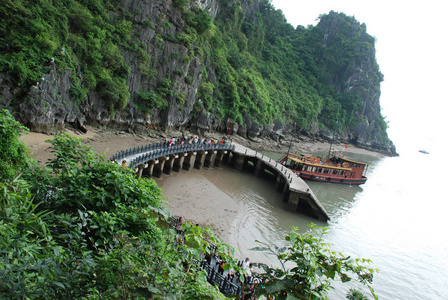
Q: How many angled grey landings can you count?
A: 1